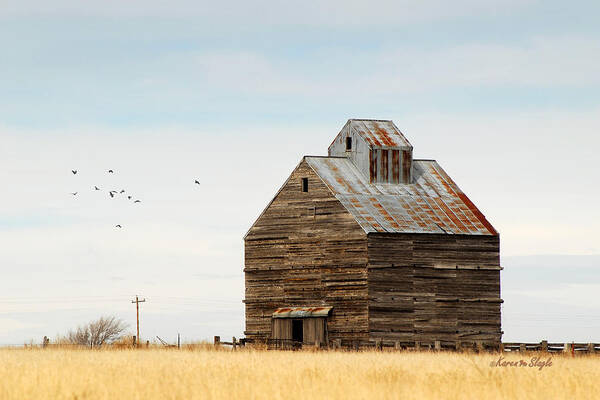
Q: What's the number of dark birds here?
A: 11